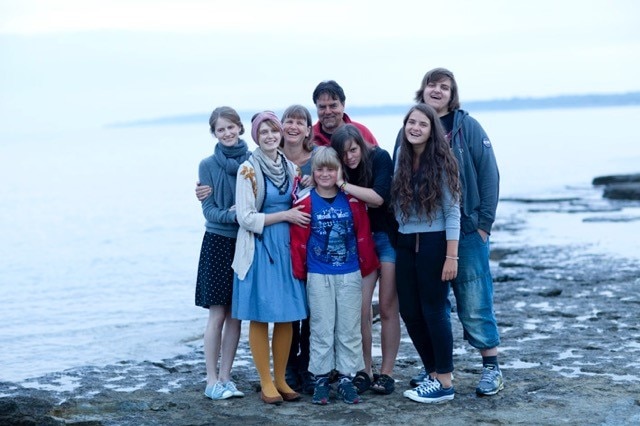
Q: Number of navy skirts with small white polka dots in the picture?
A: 1